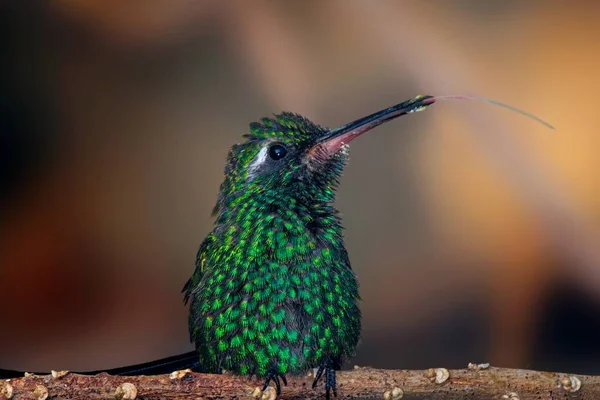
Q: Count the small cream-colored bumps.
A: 12